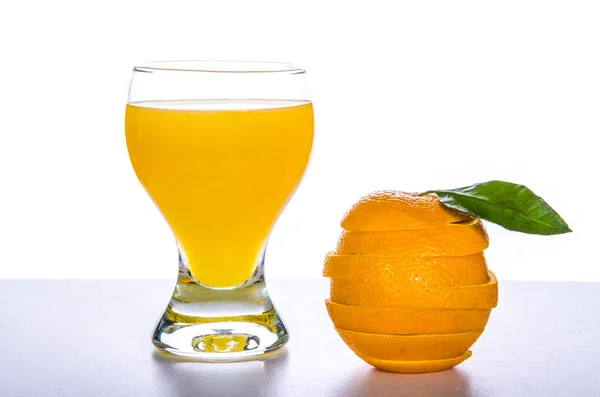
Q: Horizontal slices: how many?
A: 7